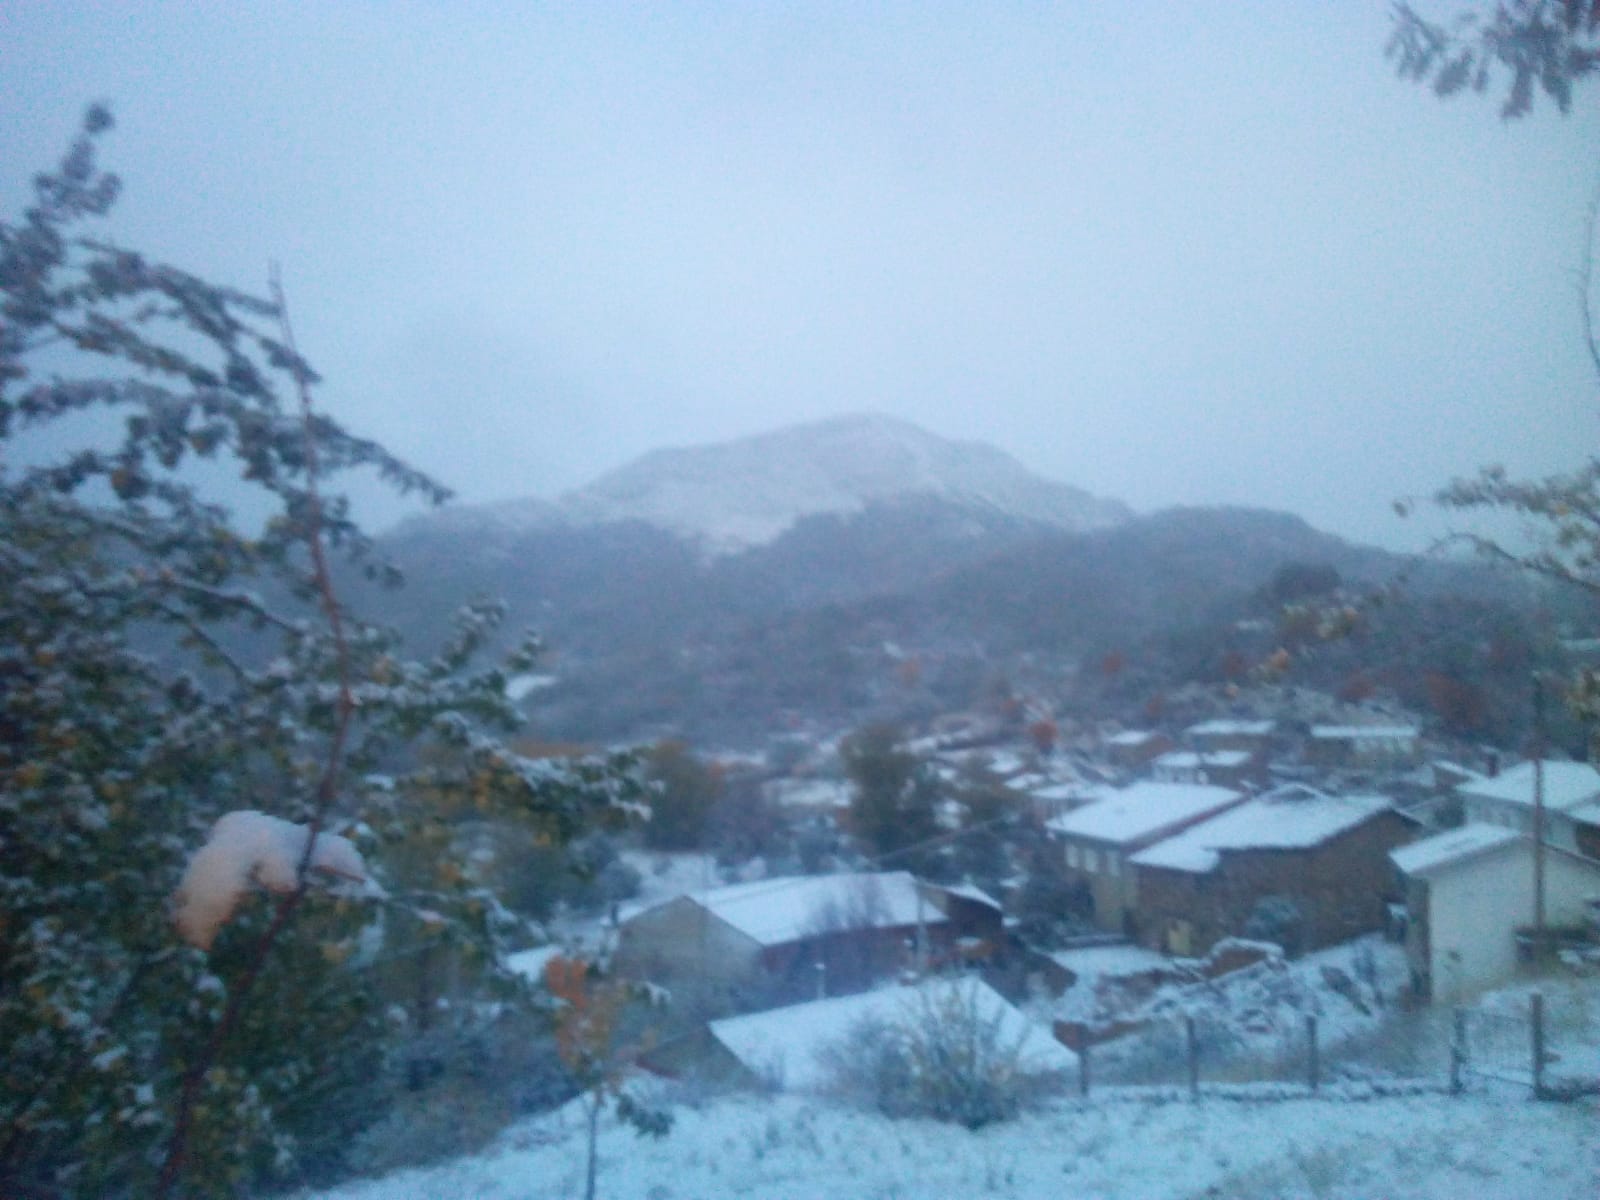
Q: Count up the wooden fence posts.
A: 5